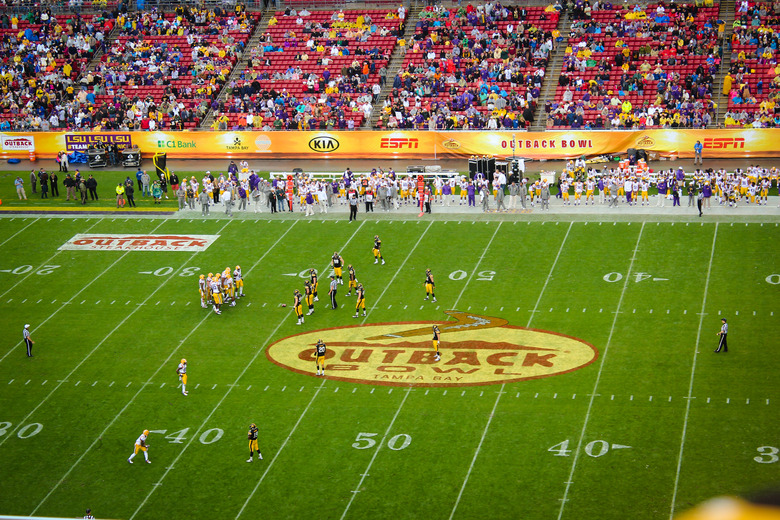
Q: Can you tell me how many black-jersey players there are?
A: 11